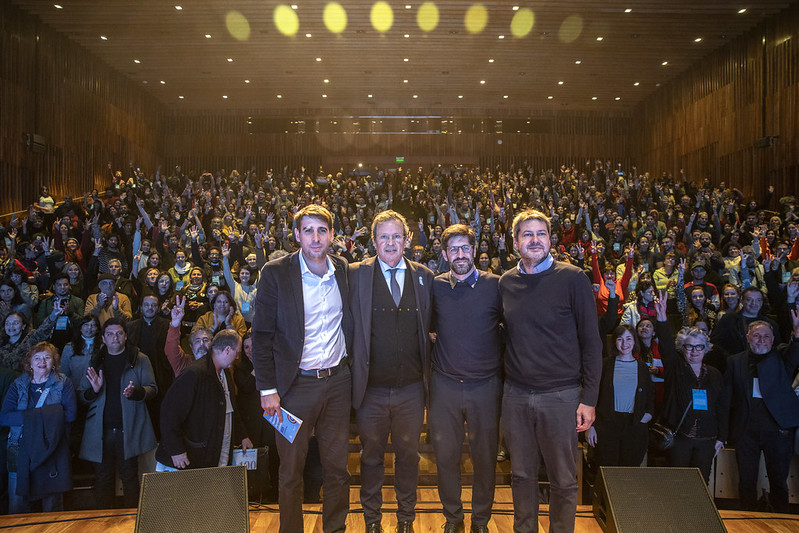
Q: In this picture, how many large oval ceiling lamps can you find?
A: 8